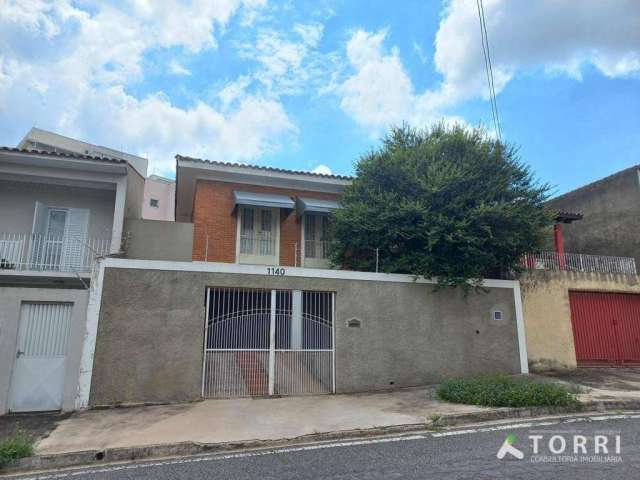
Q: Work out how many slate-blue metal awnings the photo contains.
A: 2